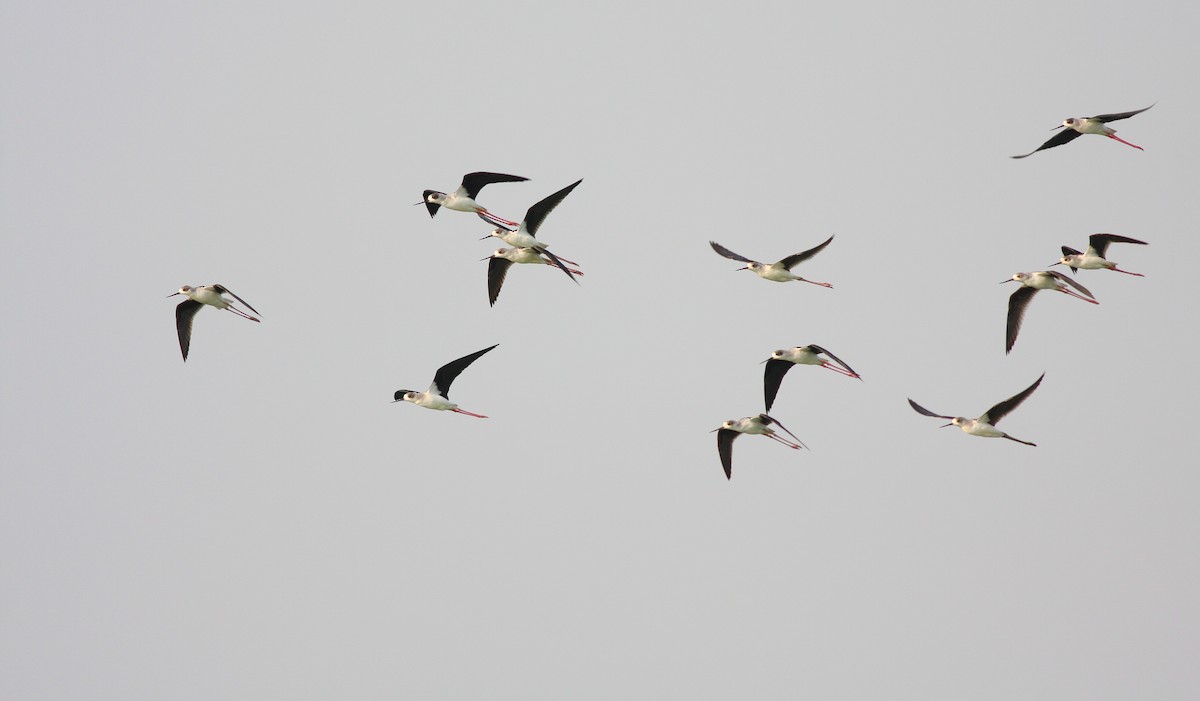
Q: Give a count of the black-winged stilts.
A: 12